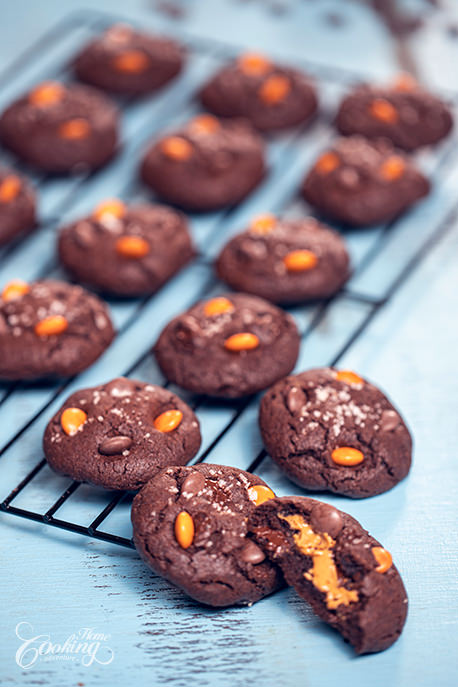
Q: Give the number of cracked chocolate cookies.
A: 1